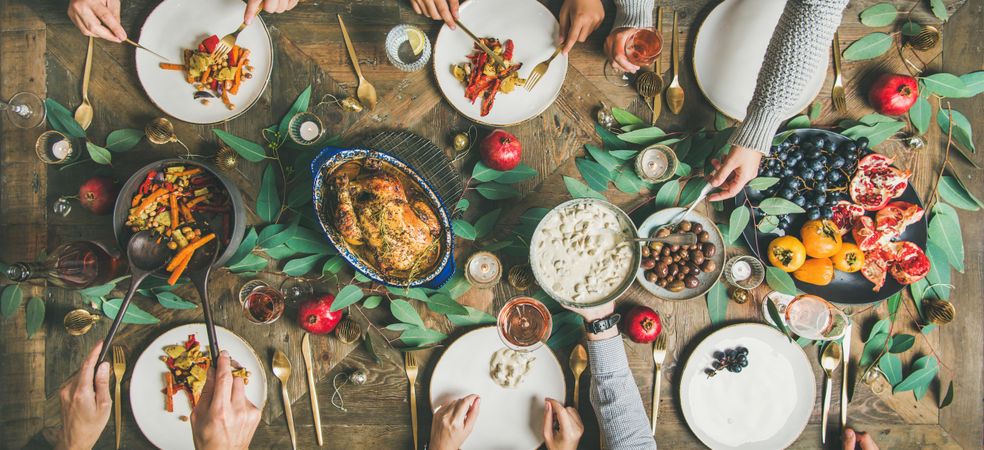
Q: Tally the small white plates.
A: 6